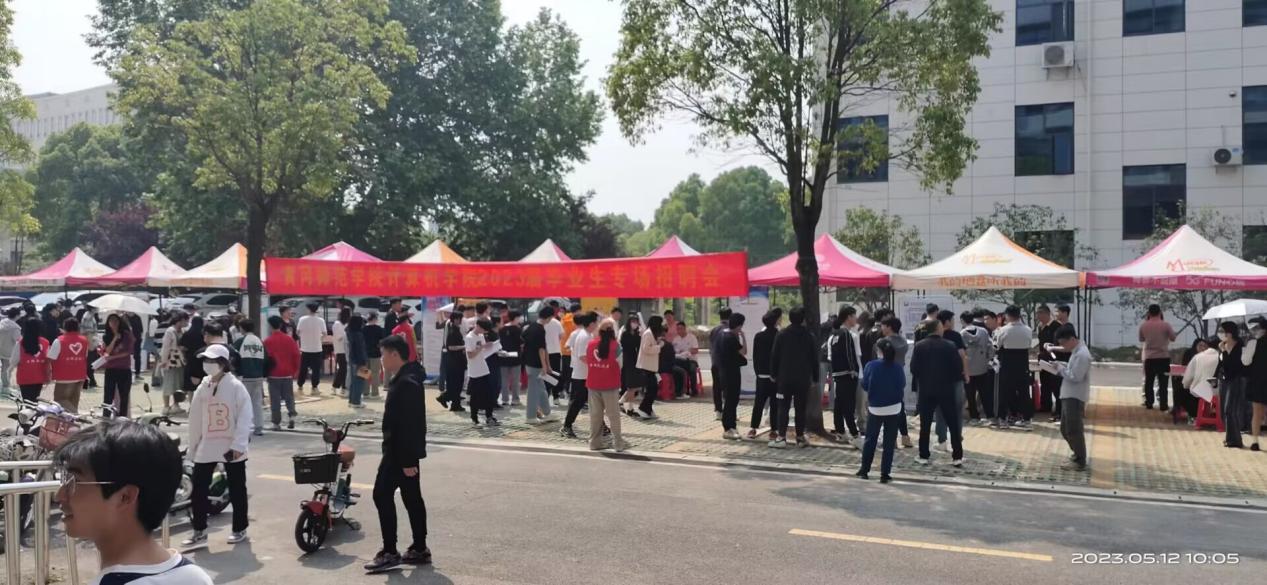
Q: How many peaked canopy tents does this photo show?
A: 10